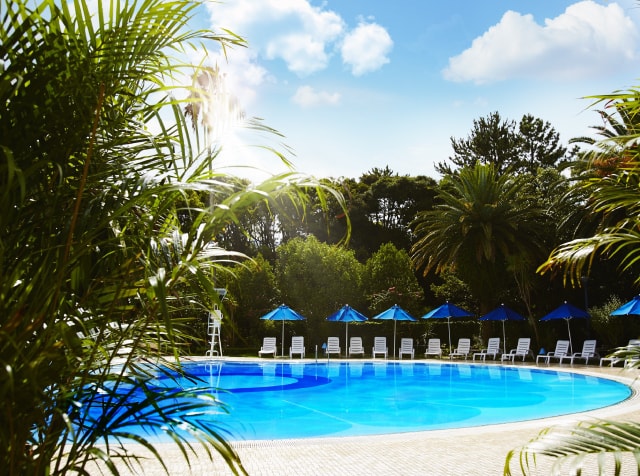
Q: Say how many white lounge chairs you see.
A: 13